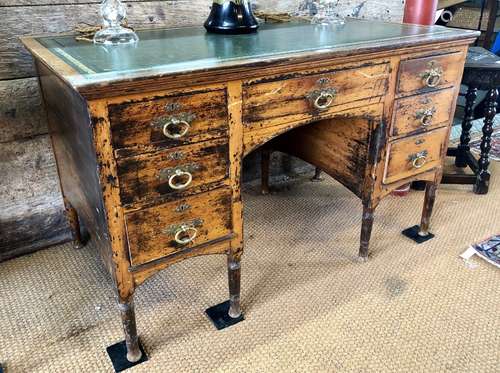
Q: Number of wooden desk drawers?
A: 7